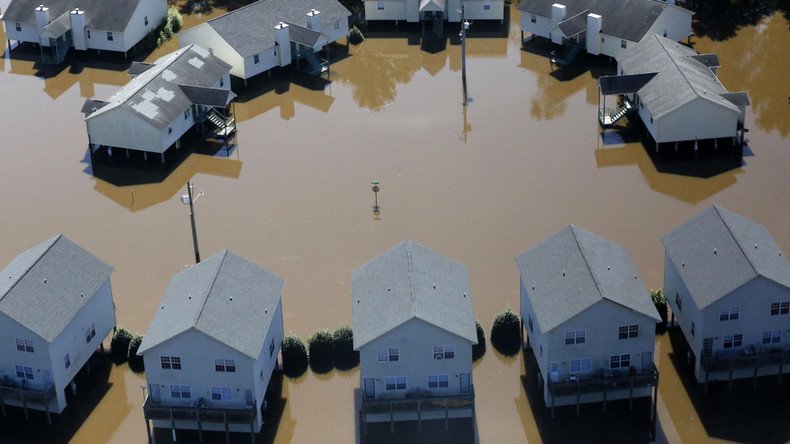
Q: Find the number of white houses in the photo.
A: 11